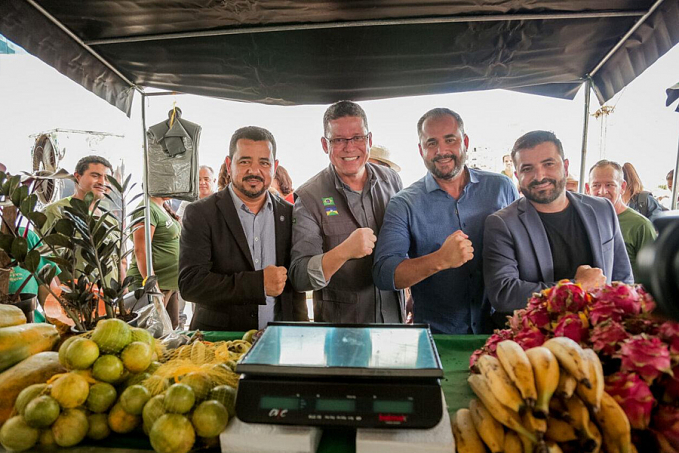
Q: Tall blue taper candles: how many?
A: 0